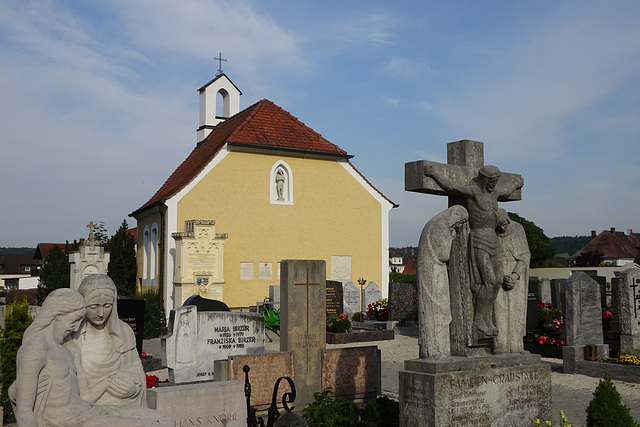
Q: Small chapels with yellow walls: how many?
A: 1